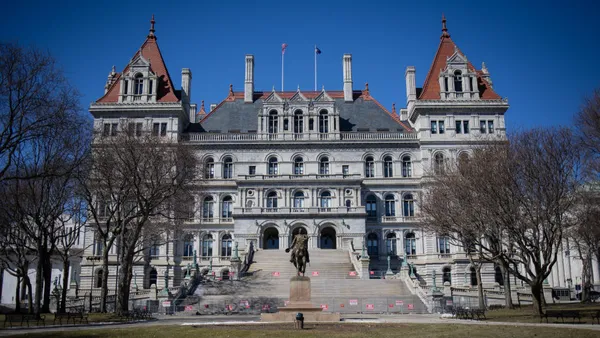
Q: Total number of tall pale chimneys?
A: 4